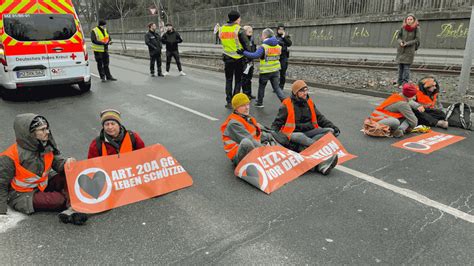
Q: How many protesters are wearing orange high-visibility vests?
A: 6